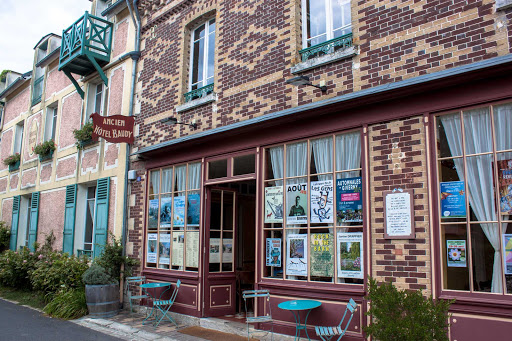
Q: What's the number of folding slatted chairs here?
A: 4